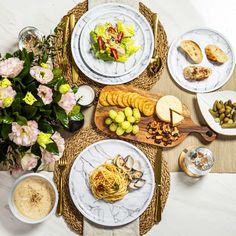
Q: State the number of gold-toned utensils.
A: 5